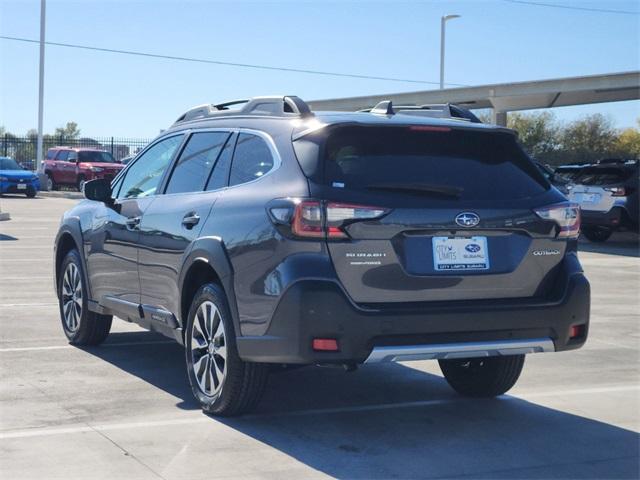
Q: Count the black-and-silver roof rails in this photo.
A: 2